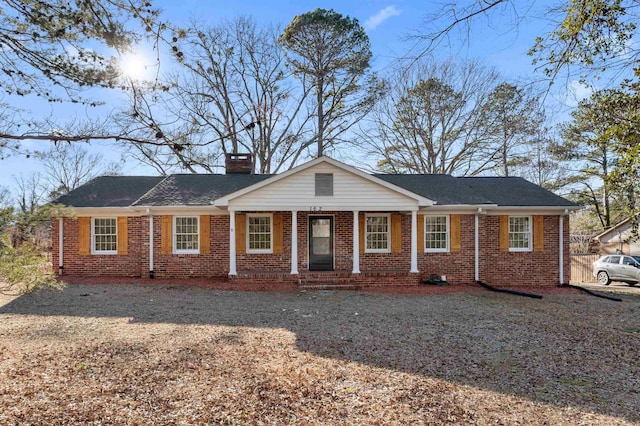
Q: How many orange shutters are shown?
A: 12